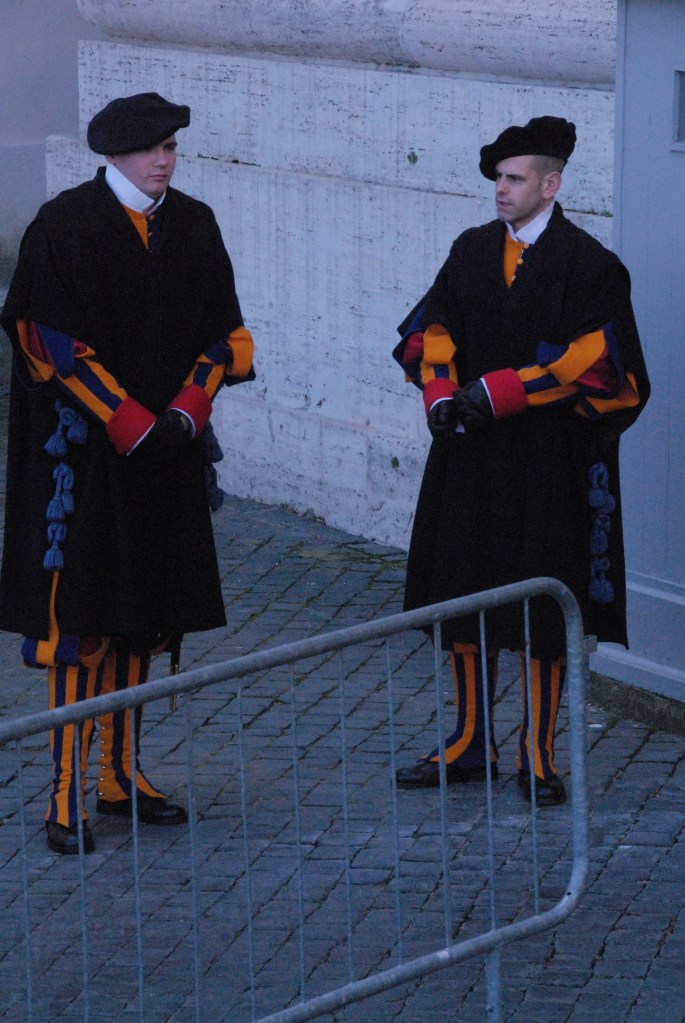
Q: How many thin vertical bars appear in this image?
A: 11